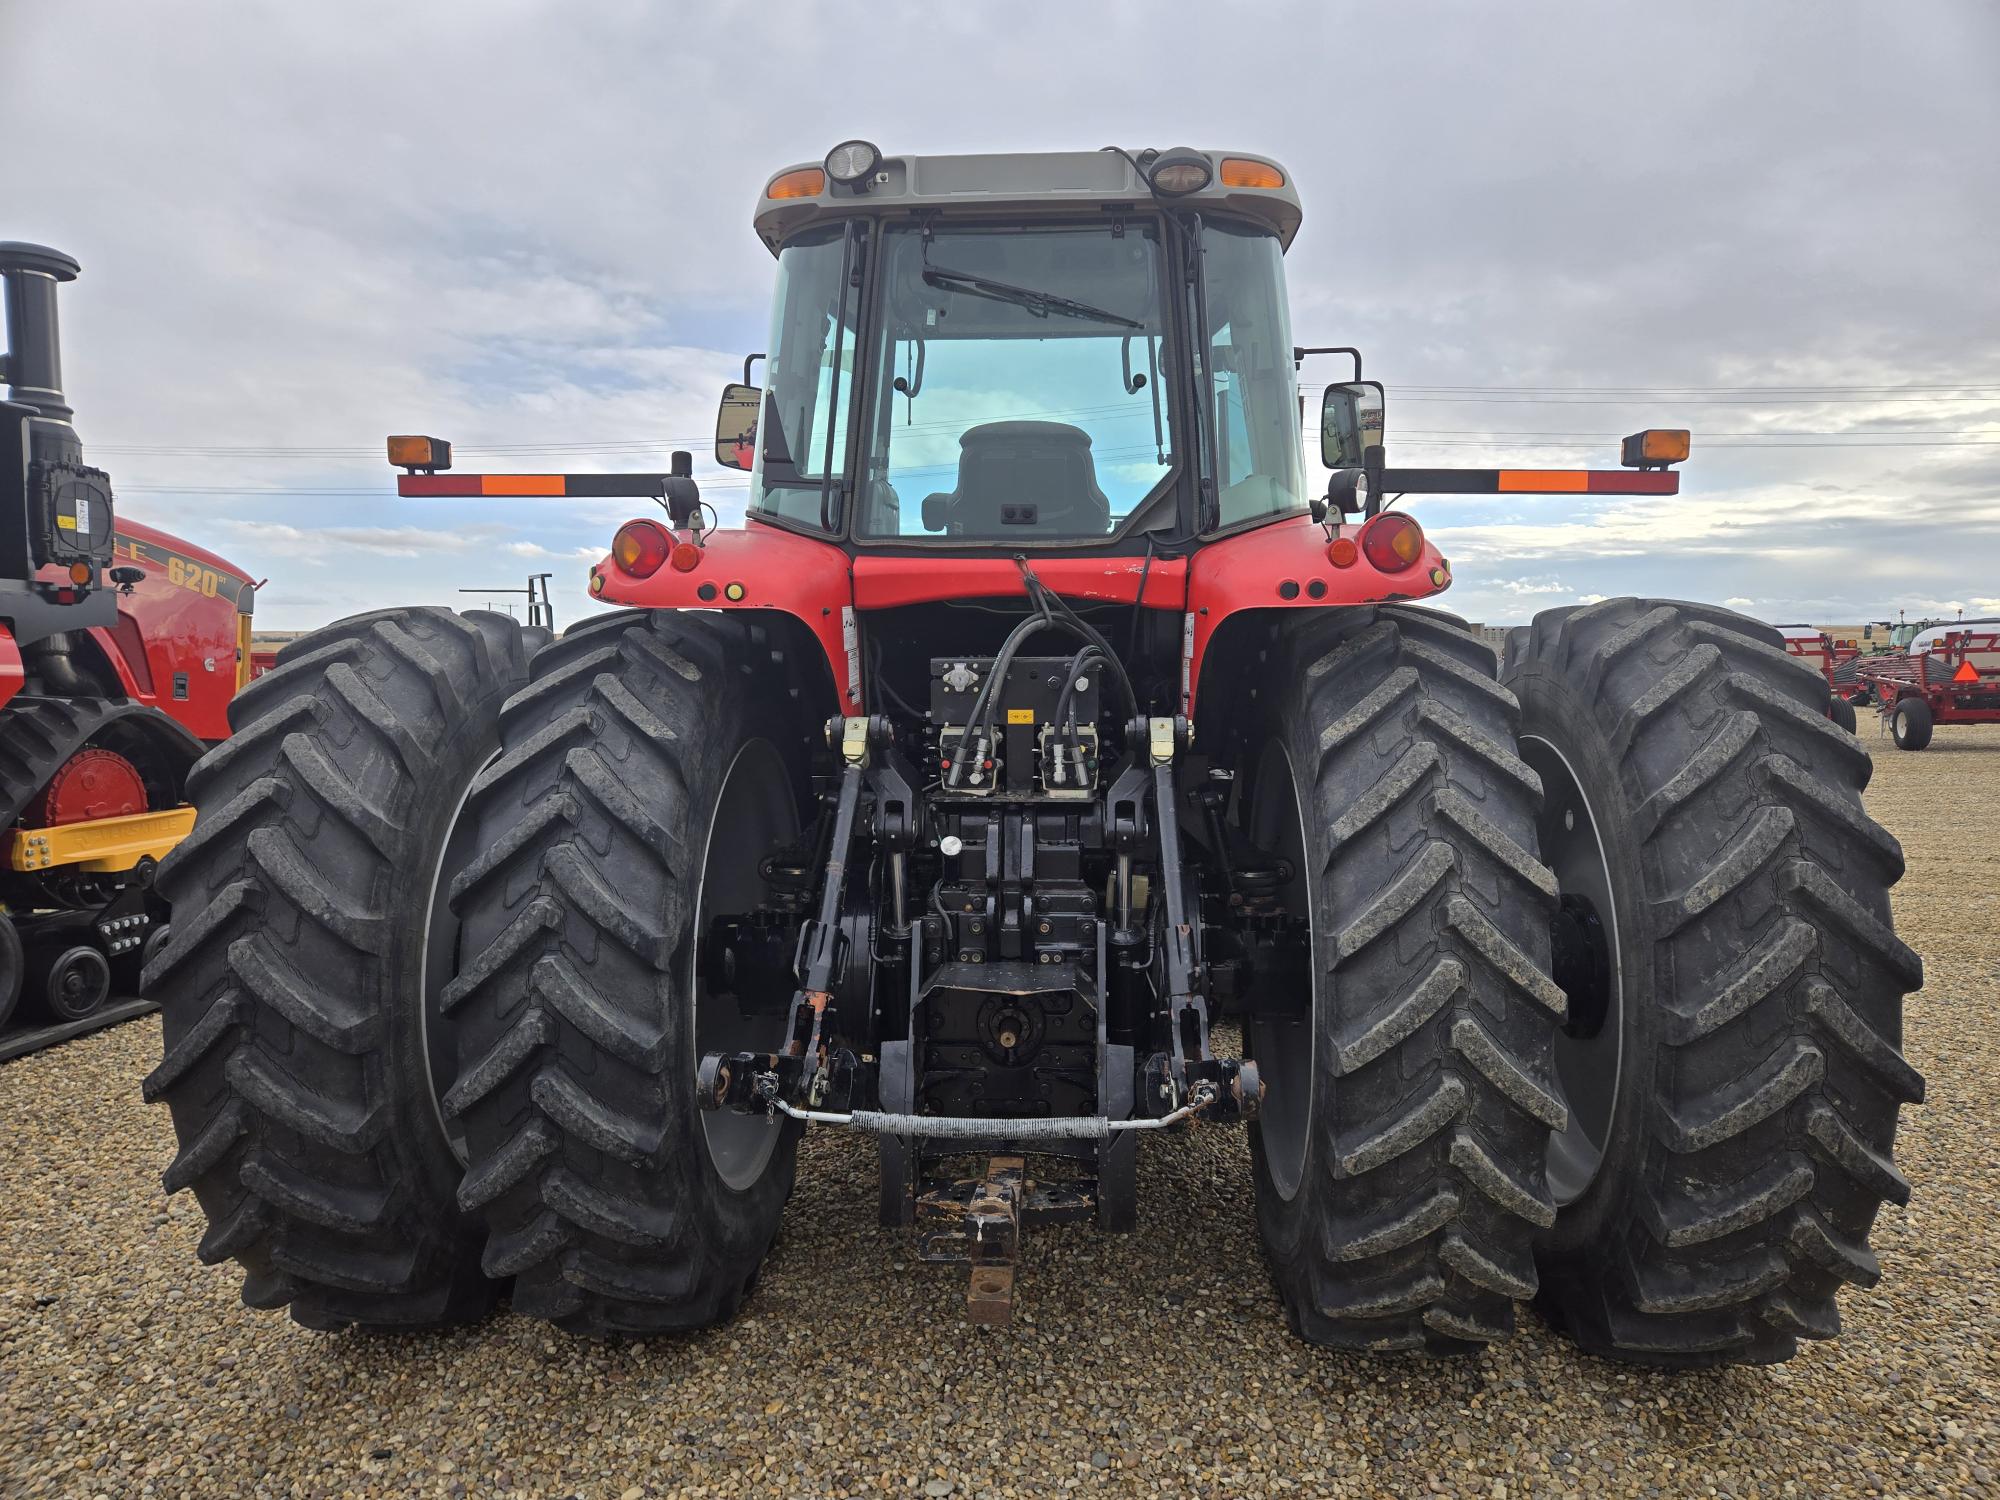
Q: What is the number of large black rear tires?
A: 4